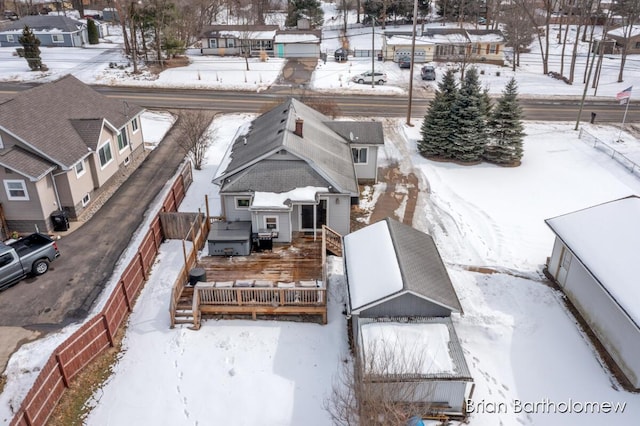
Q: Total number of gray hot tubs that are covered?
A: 1